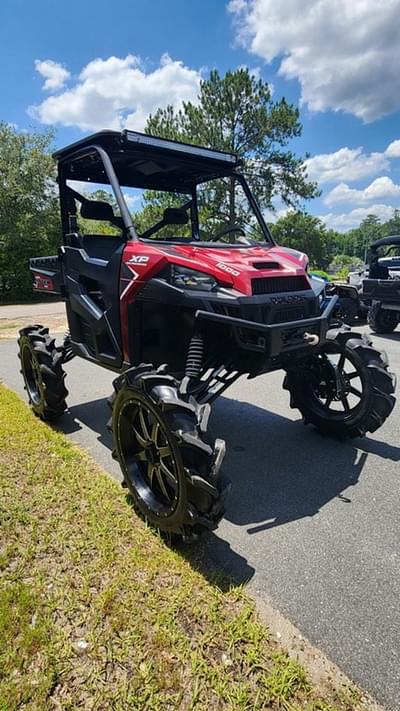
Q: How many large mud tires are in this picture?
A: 3